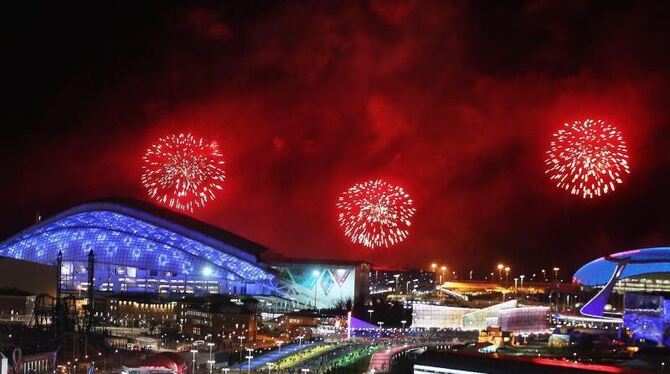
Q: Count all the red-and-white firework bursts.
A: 3